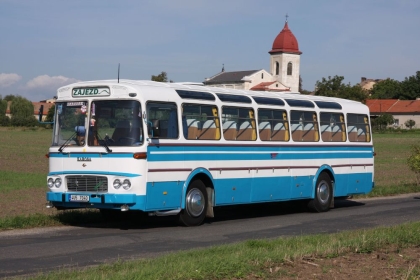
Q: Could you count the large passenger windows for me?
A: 6